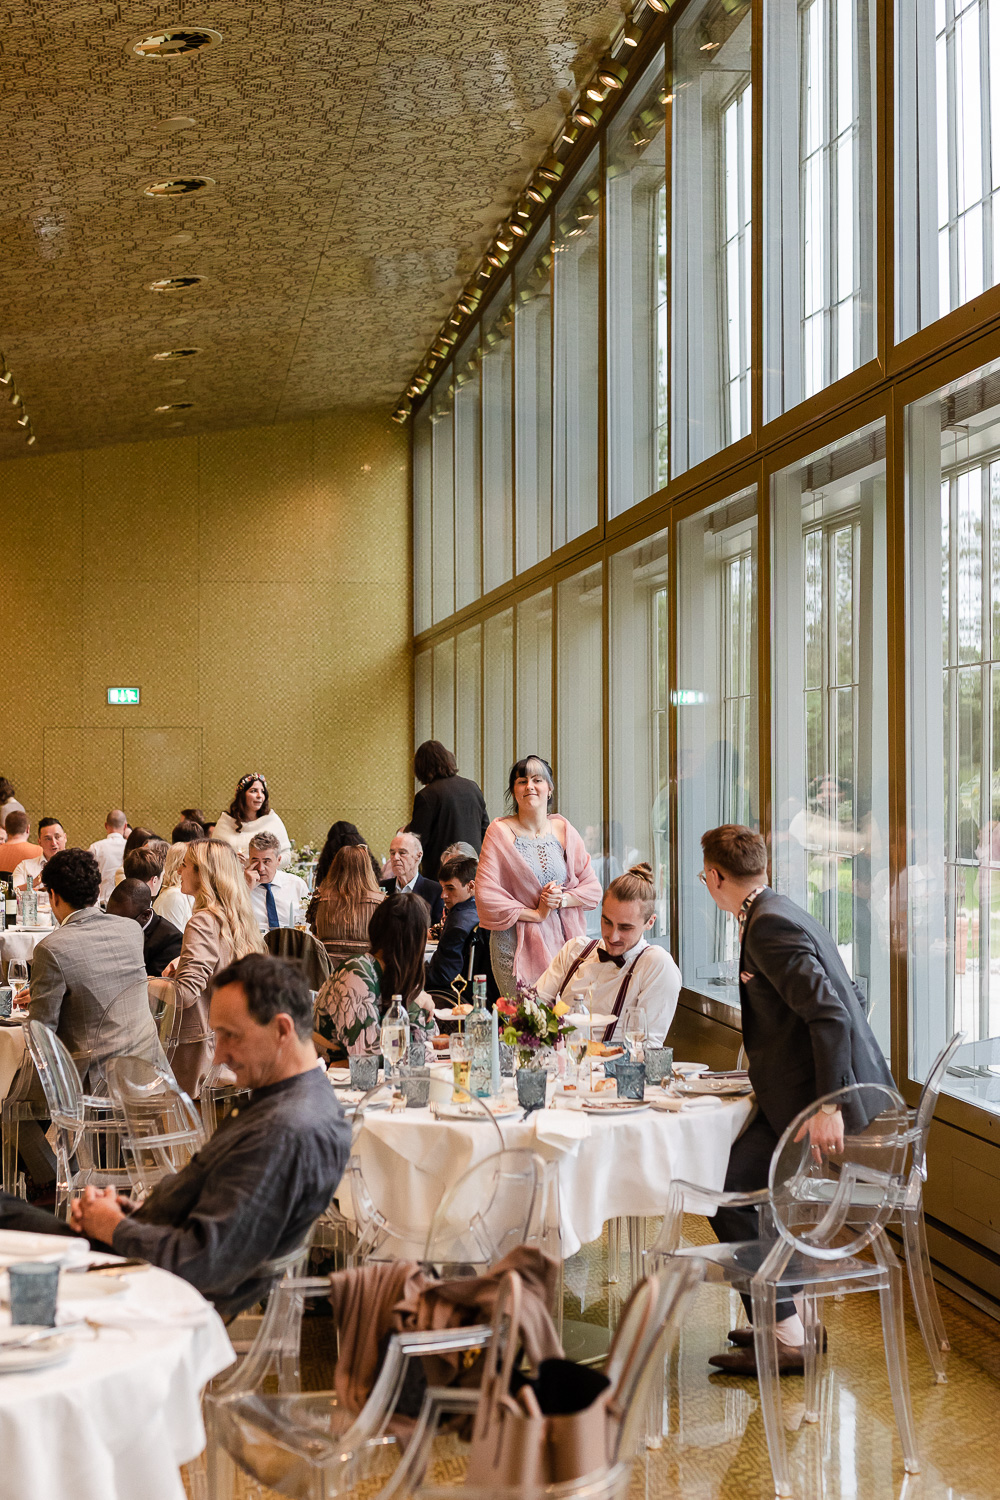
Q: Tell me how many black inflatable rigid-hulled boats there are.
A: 0